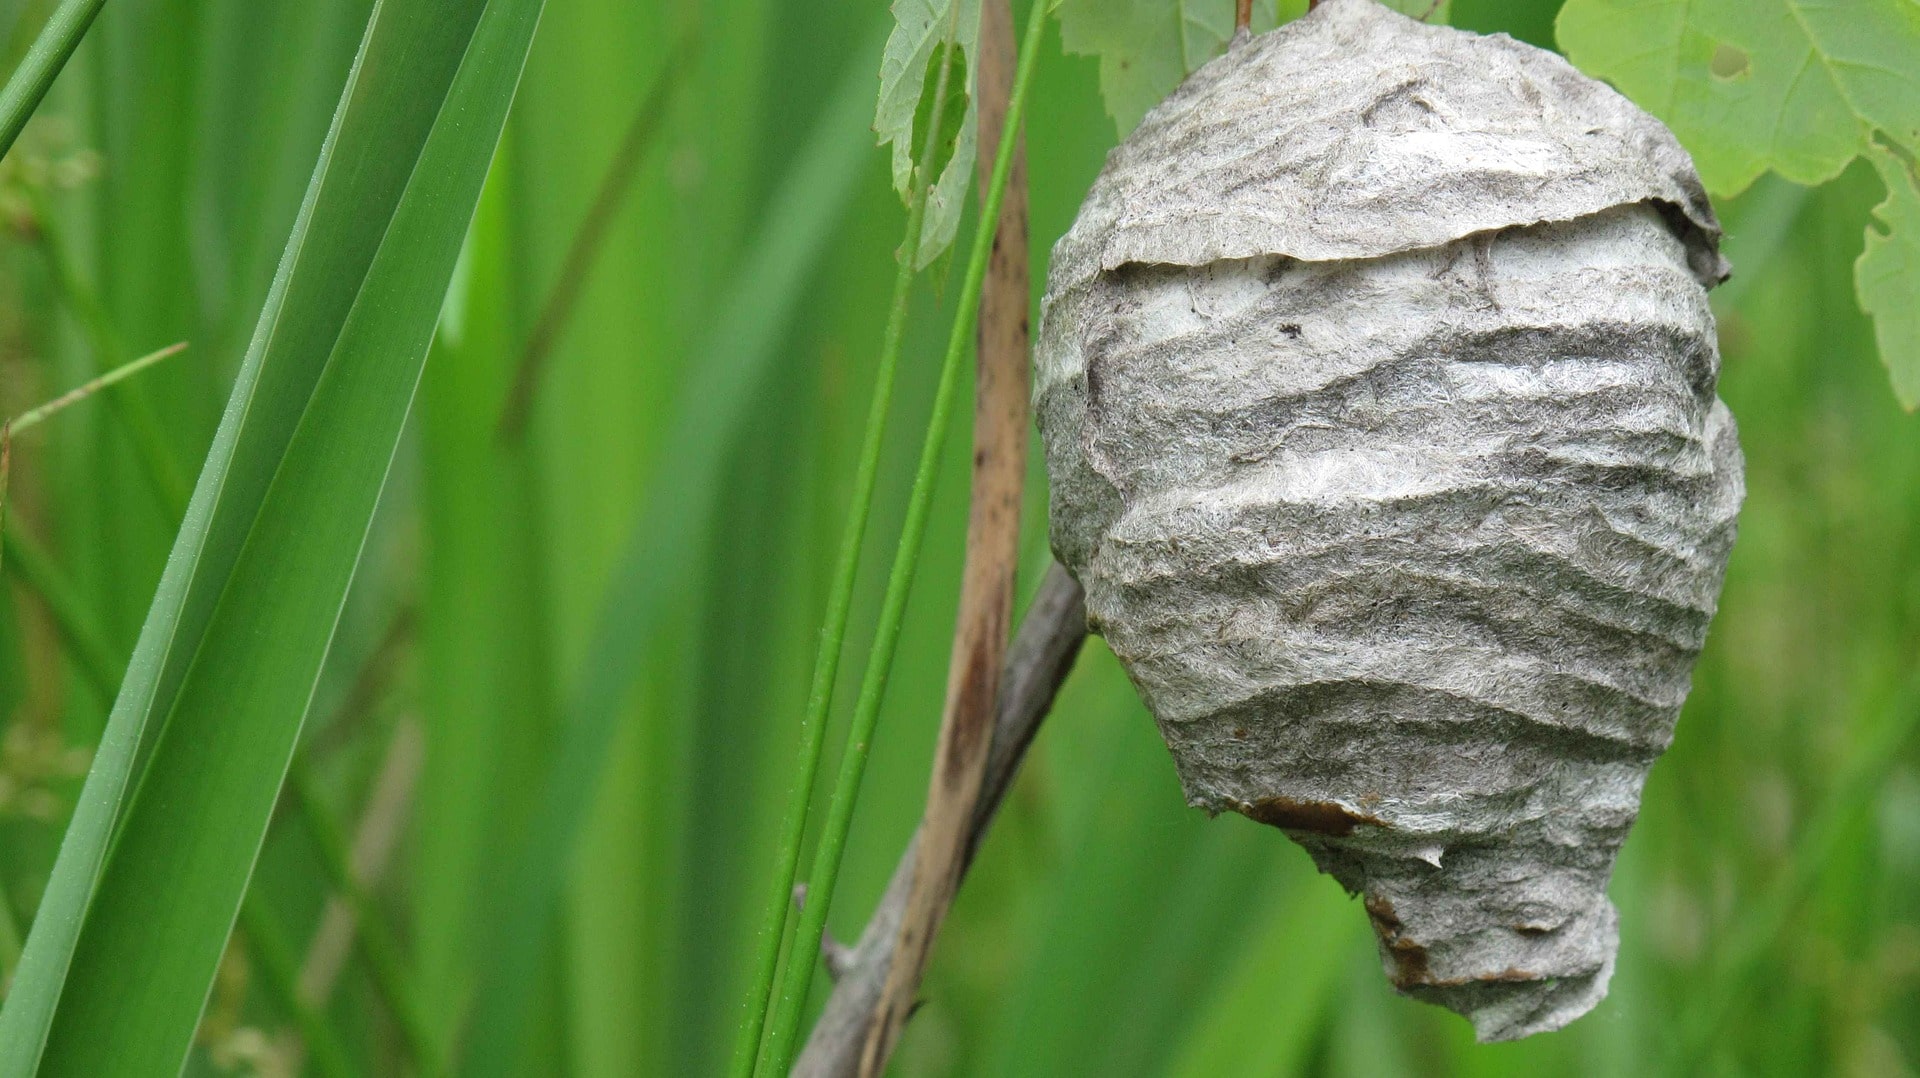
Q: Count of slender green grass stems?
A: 2